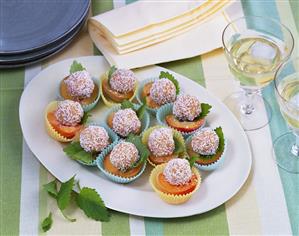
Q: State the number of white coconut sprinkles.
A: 11